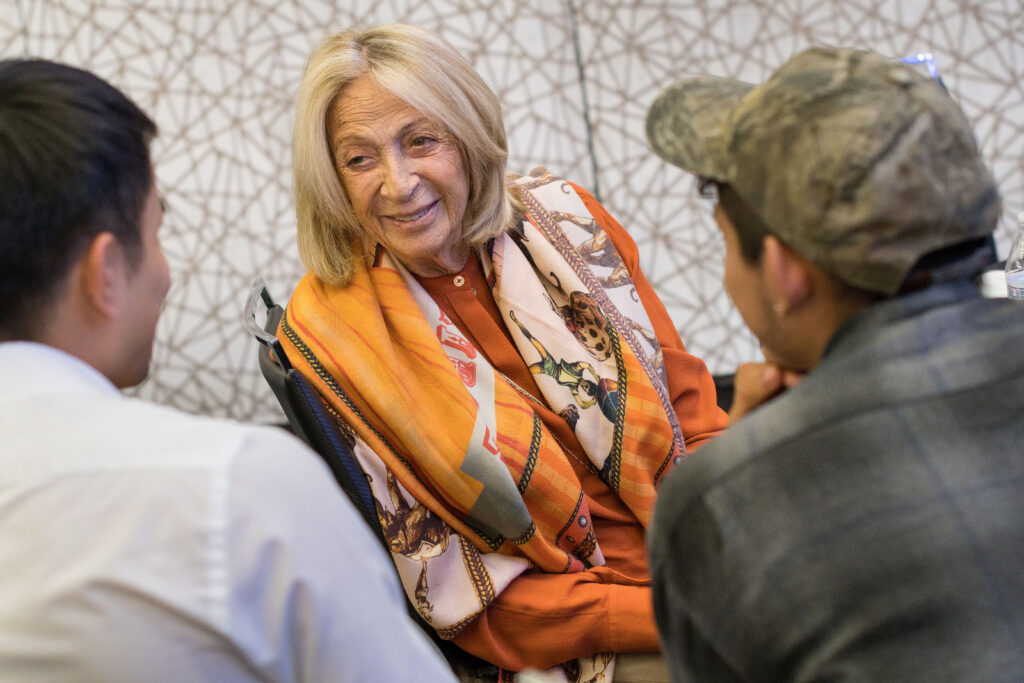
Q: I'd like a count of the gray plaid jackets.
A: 1